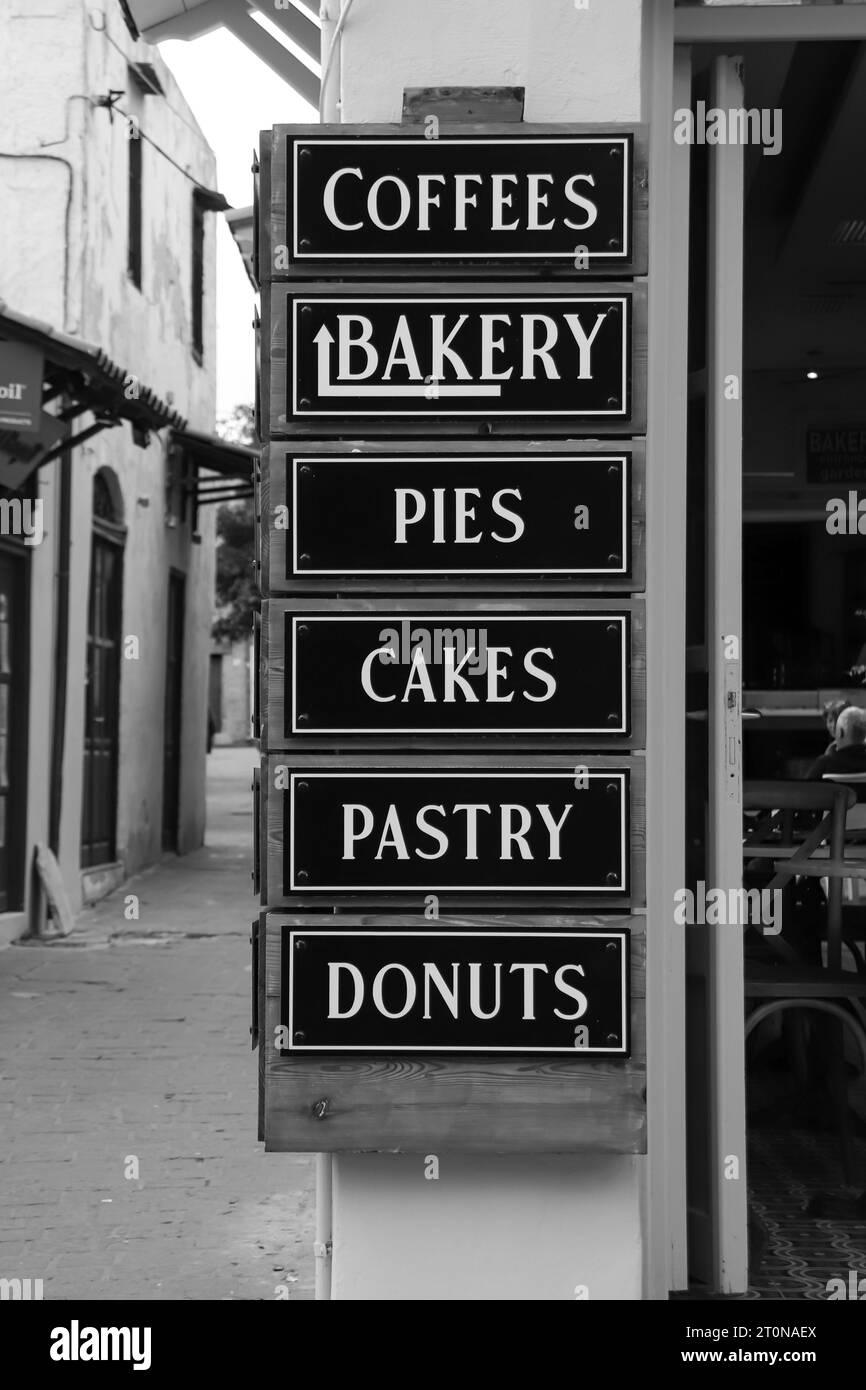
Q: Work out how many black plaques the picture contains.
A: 6